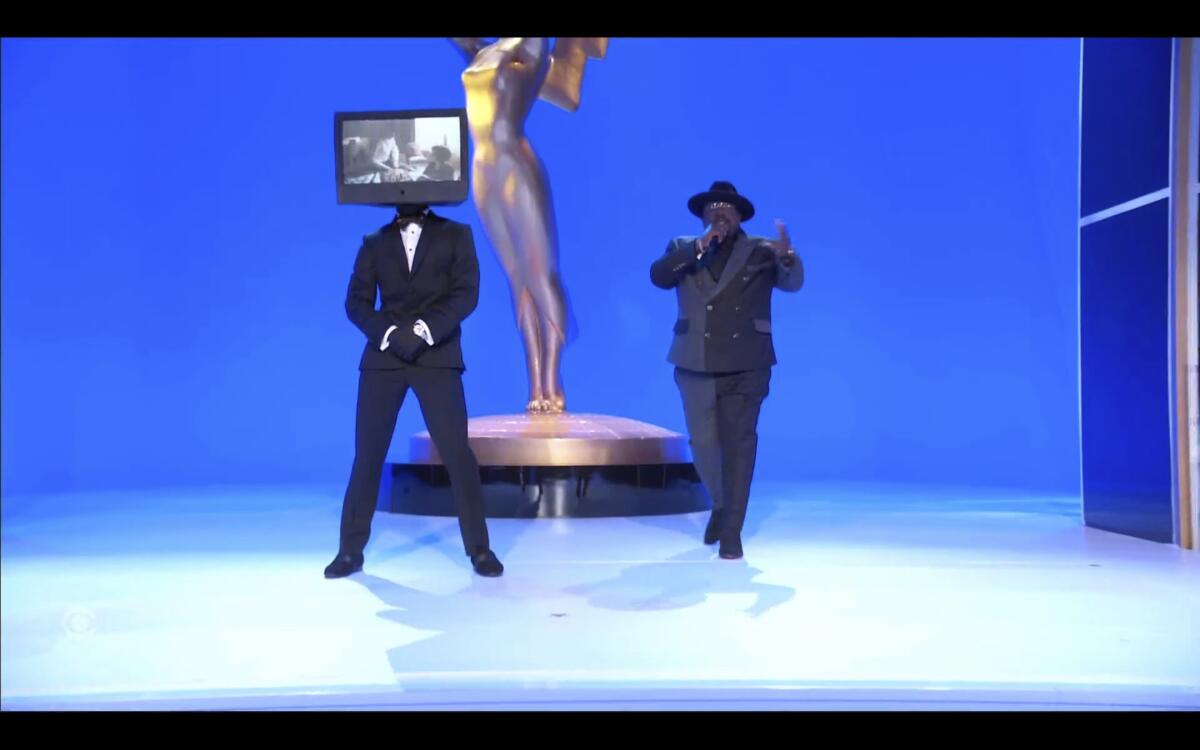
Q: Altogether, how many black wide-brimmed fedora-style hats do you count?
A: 1